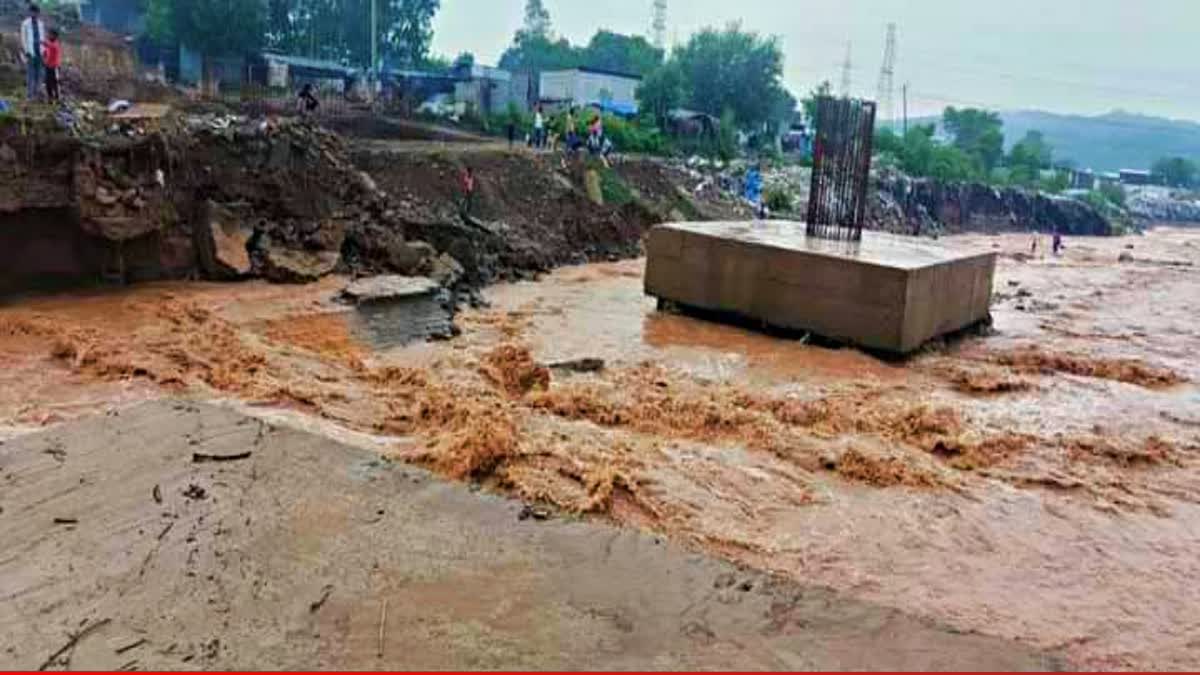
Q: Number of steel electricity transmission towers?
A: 3